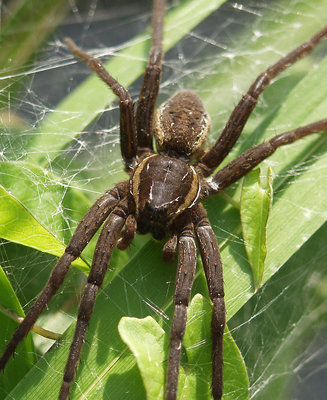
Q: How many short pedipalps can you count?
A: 2